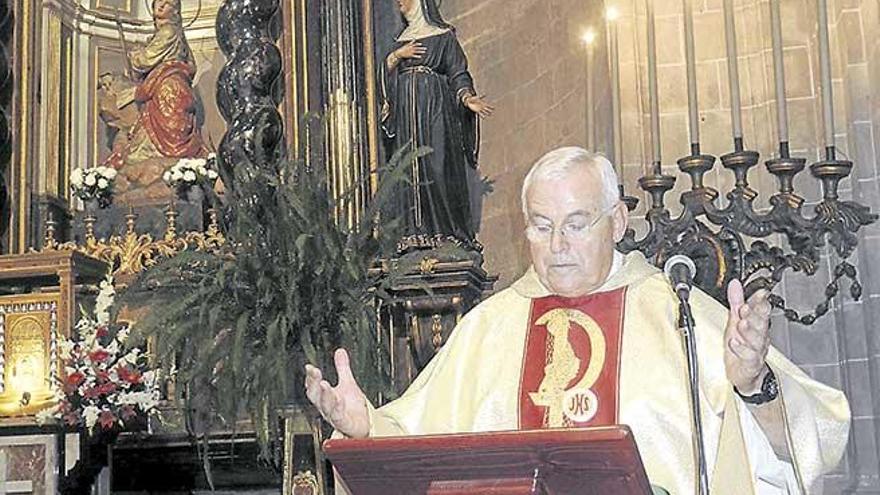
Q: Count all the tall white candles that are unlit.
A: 5